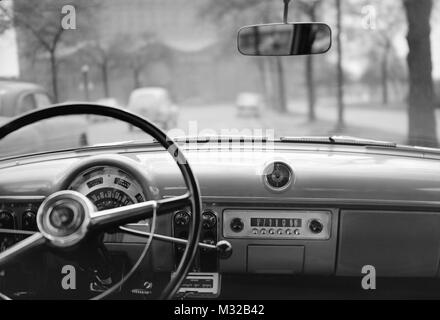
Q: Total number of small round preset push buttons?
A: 6